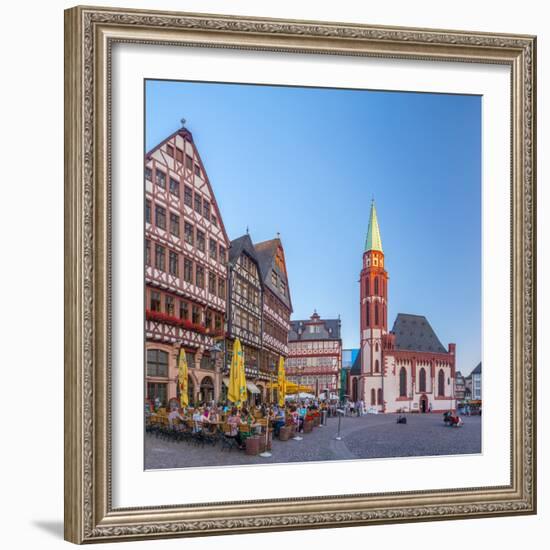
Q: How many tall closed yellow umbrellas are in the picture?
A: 3